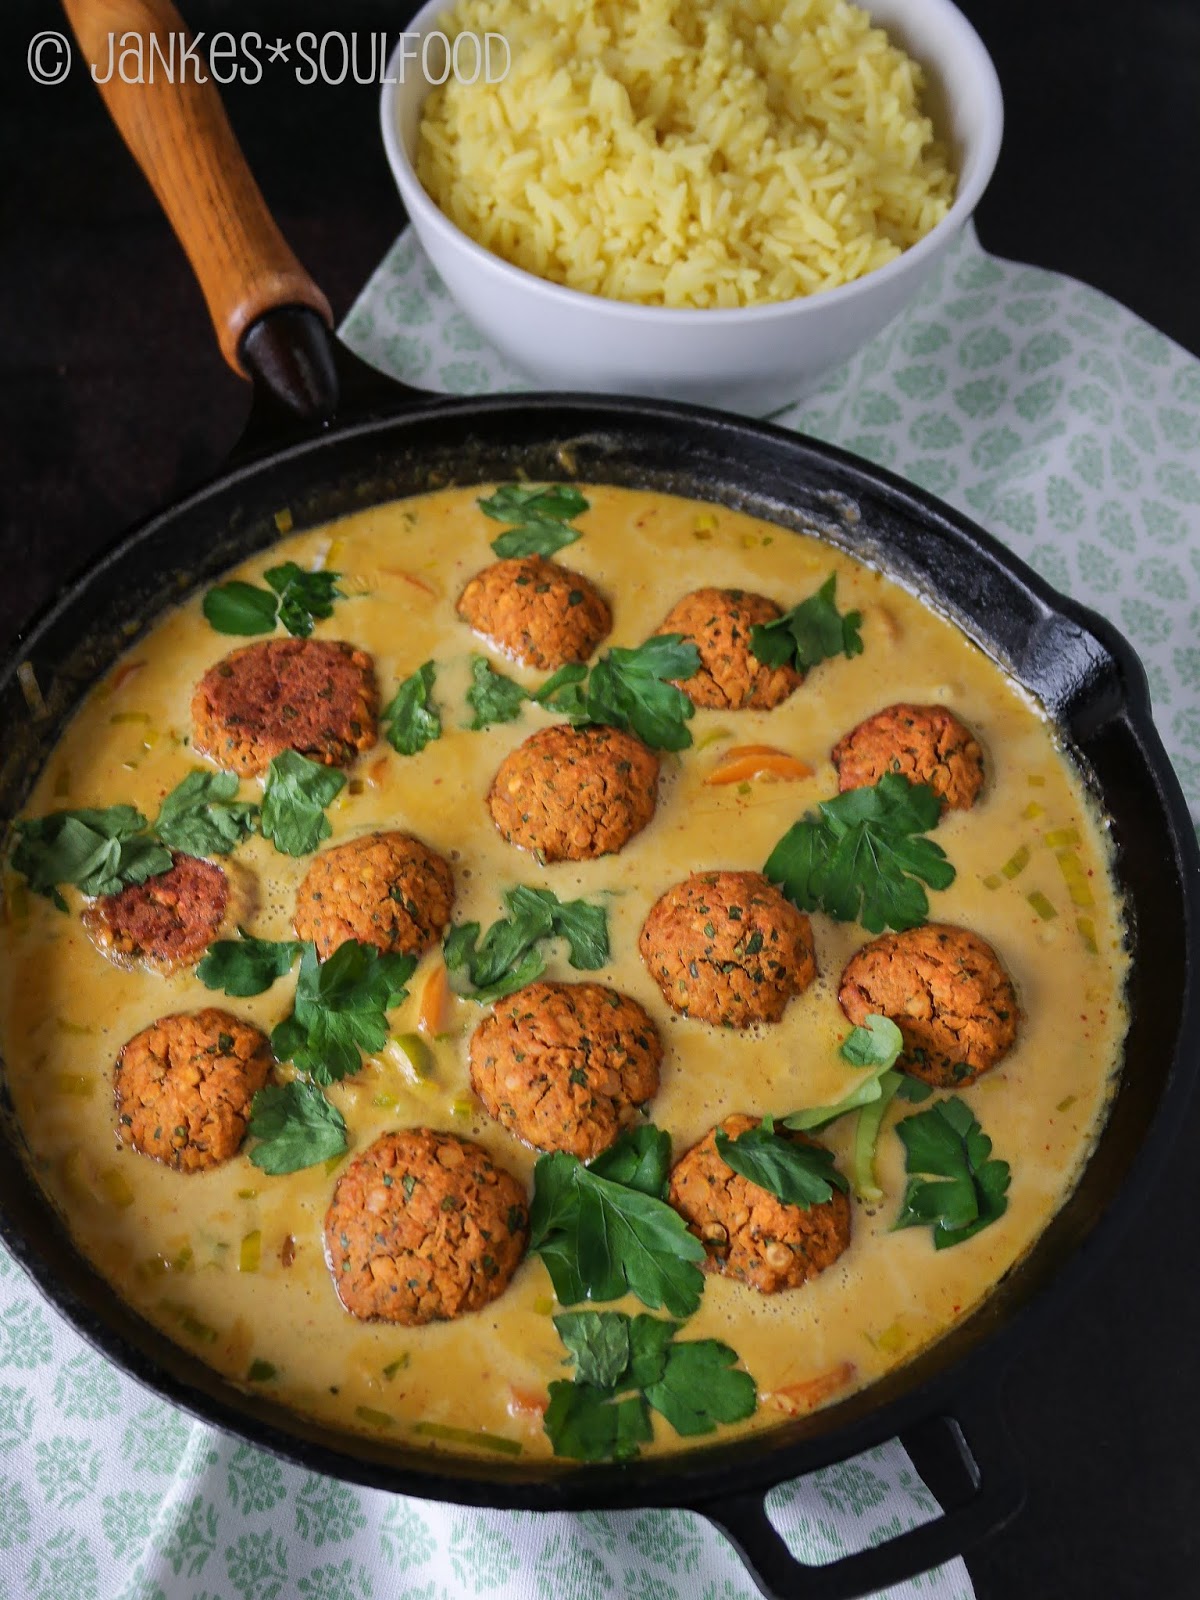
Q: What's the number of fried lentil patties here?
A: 13